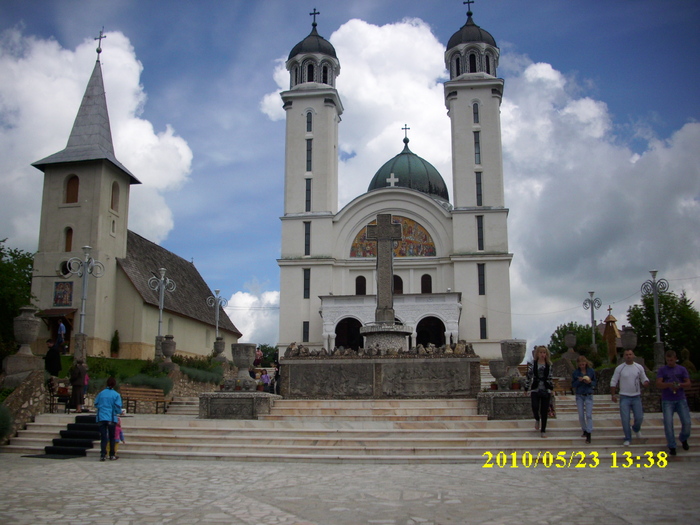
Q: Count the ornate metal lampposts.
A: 5